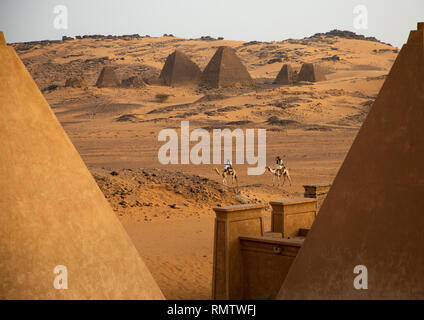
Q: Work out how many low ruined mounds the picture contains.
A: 2